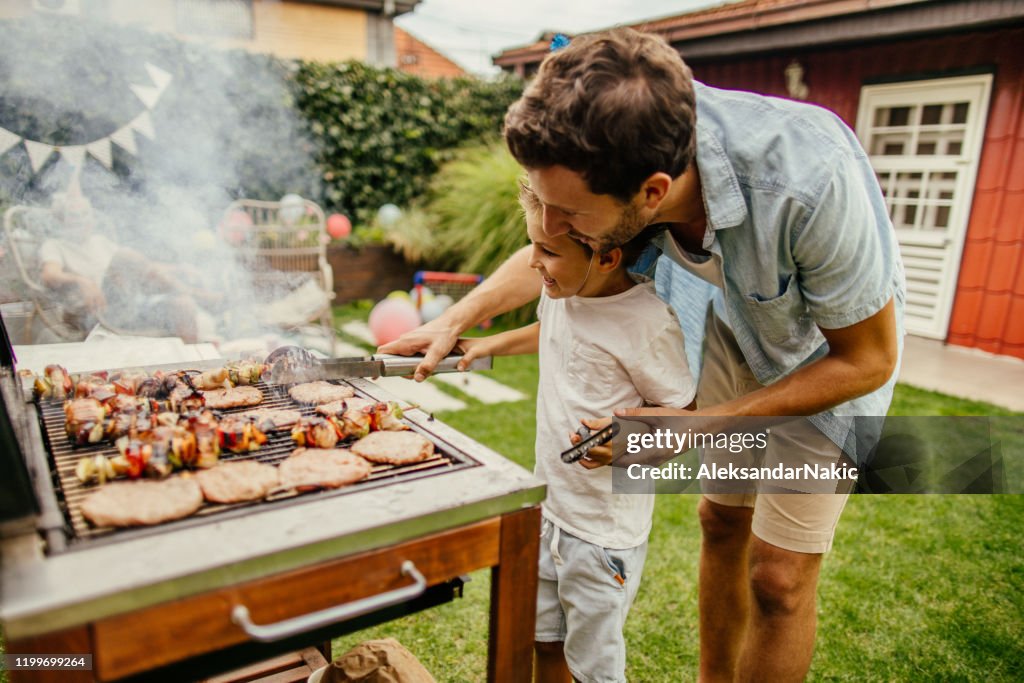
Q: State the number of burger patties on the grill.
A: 8